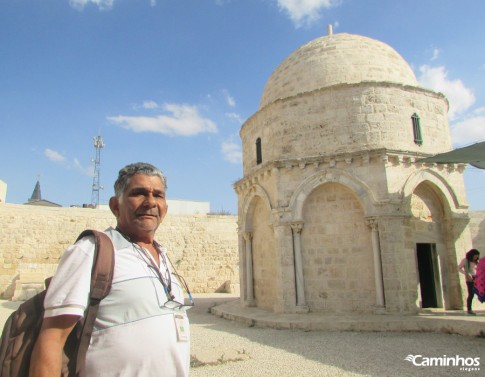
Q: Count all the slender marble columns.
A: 3